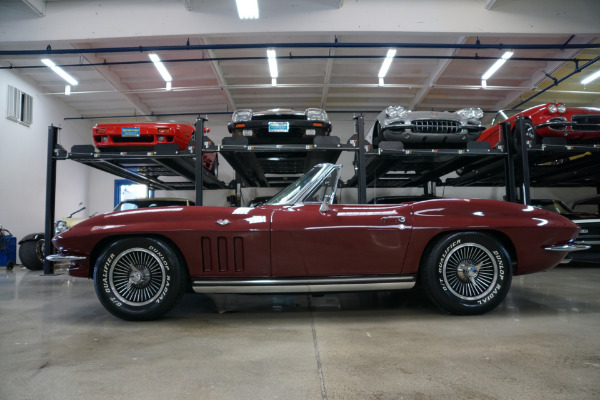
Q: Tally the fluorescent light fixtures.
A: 7